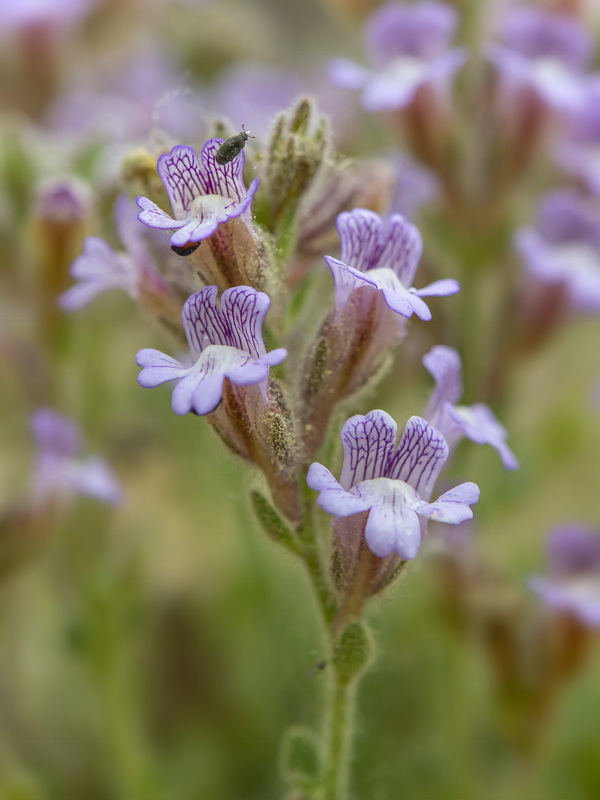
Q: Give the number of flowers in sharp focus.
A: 4